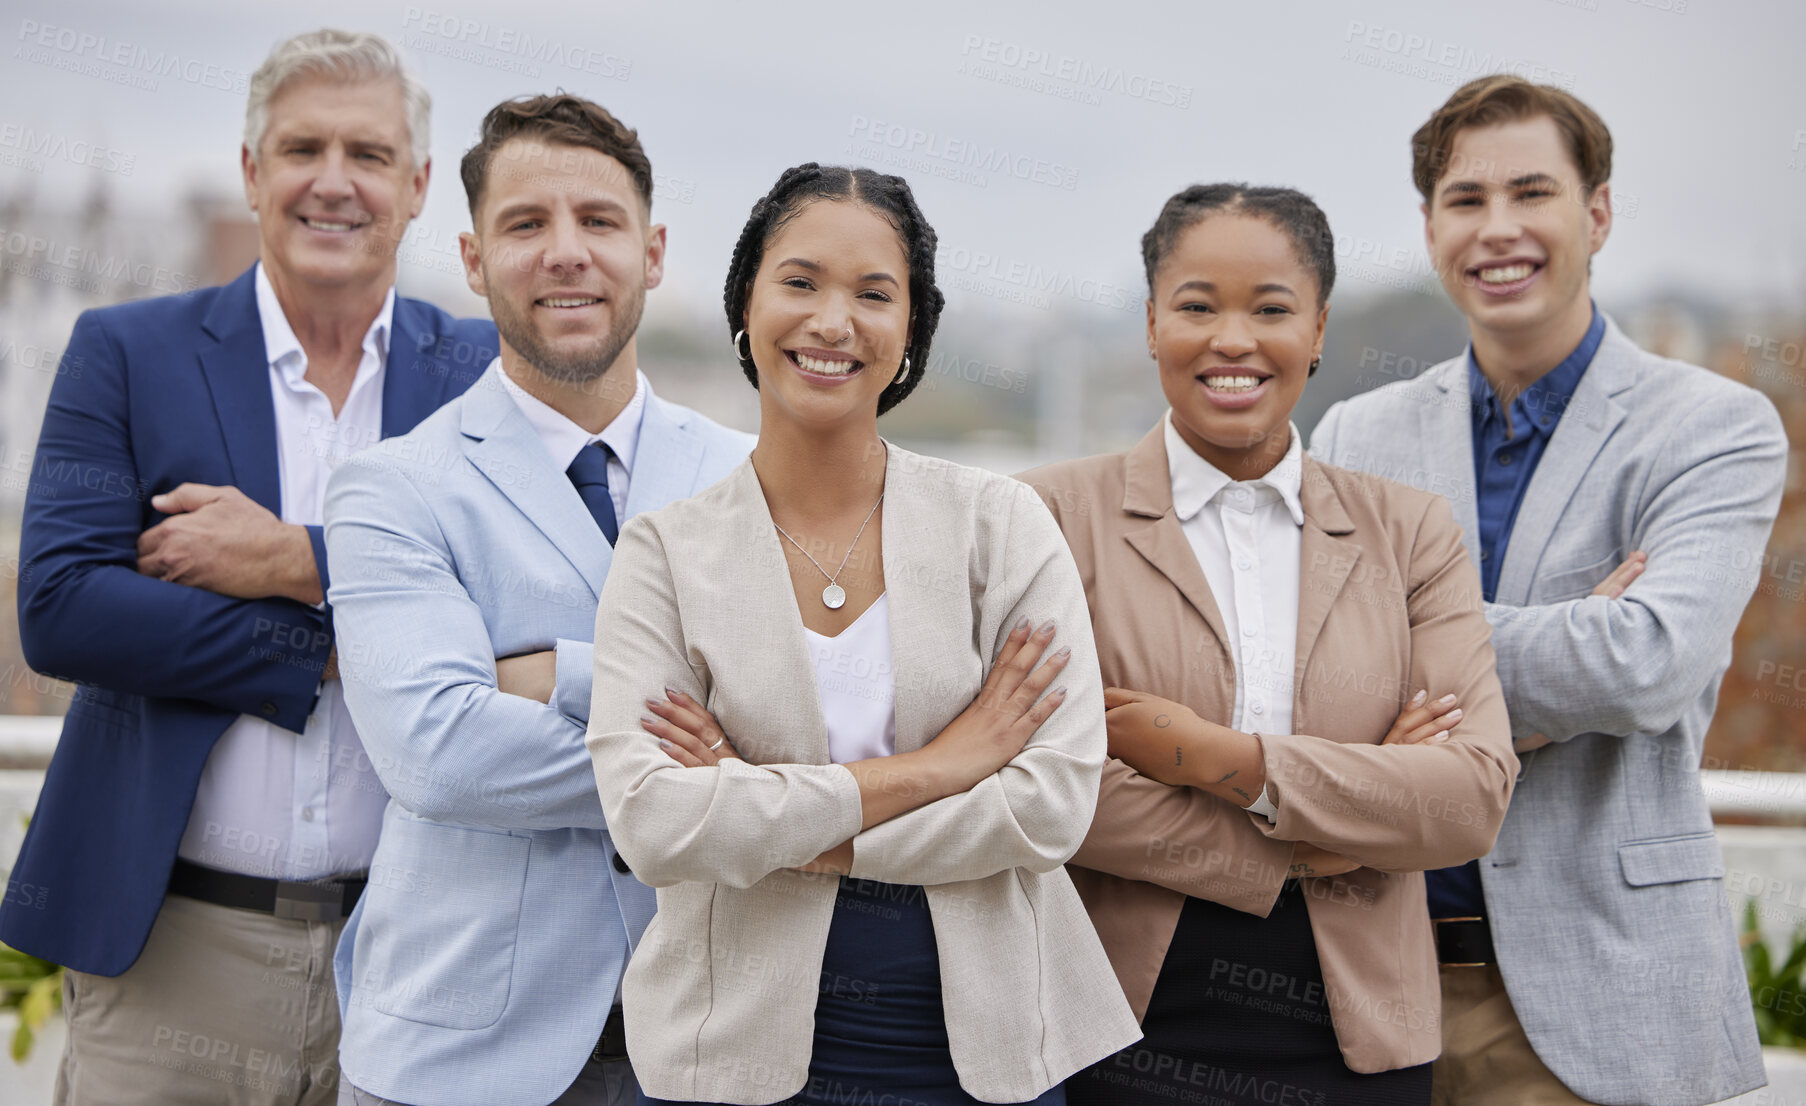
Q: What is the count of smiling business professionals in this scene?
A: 5